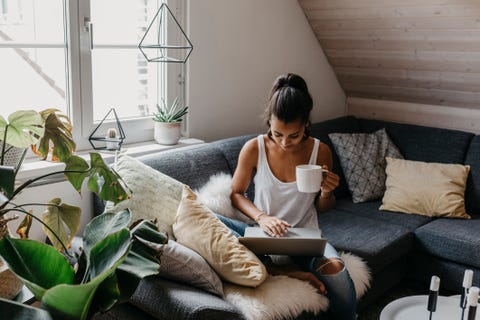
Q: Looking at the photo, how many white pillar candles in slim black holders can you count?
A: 3